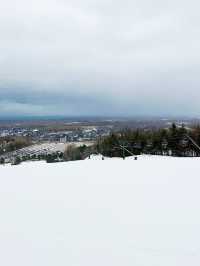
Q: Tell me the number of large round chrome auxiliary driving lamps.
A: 0